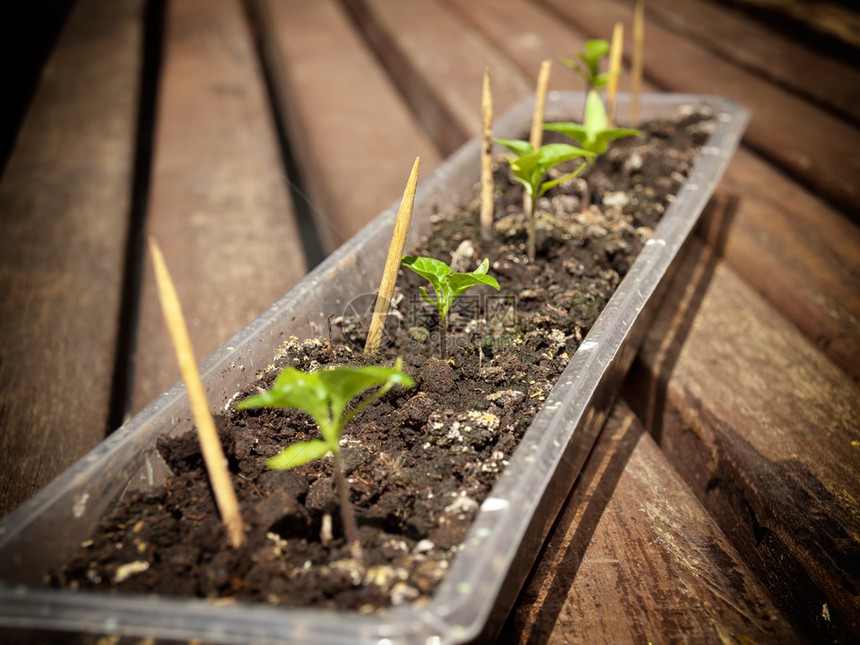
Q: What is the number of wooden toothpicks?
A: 6